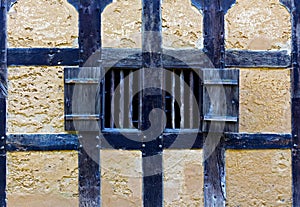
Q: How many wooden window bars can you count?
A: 6